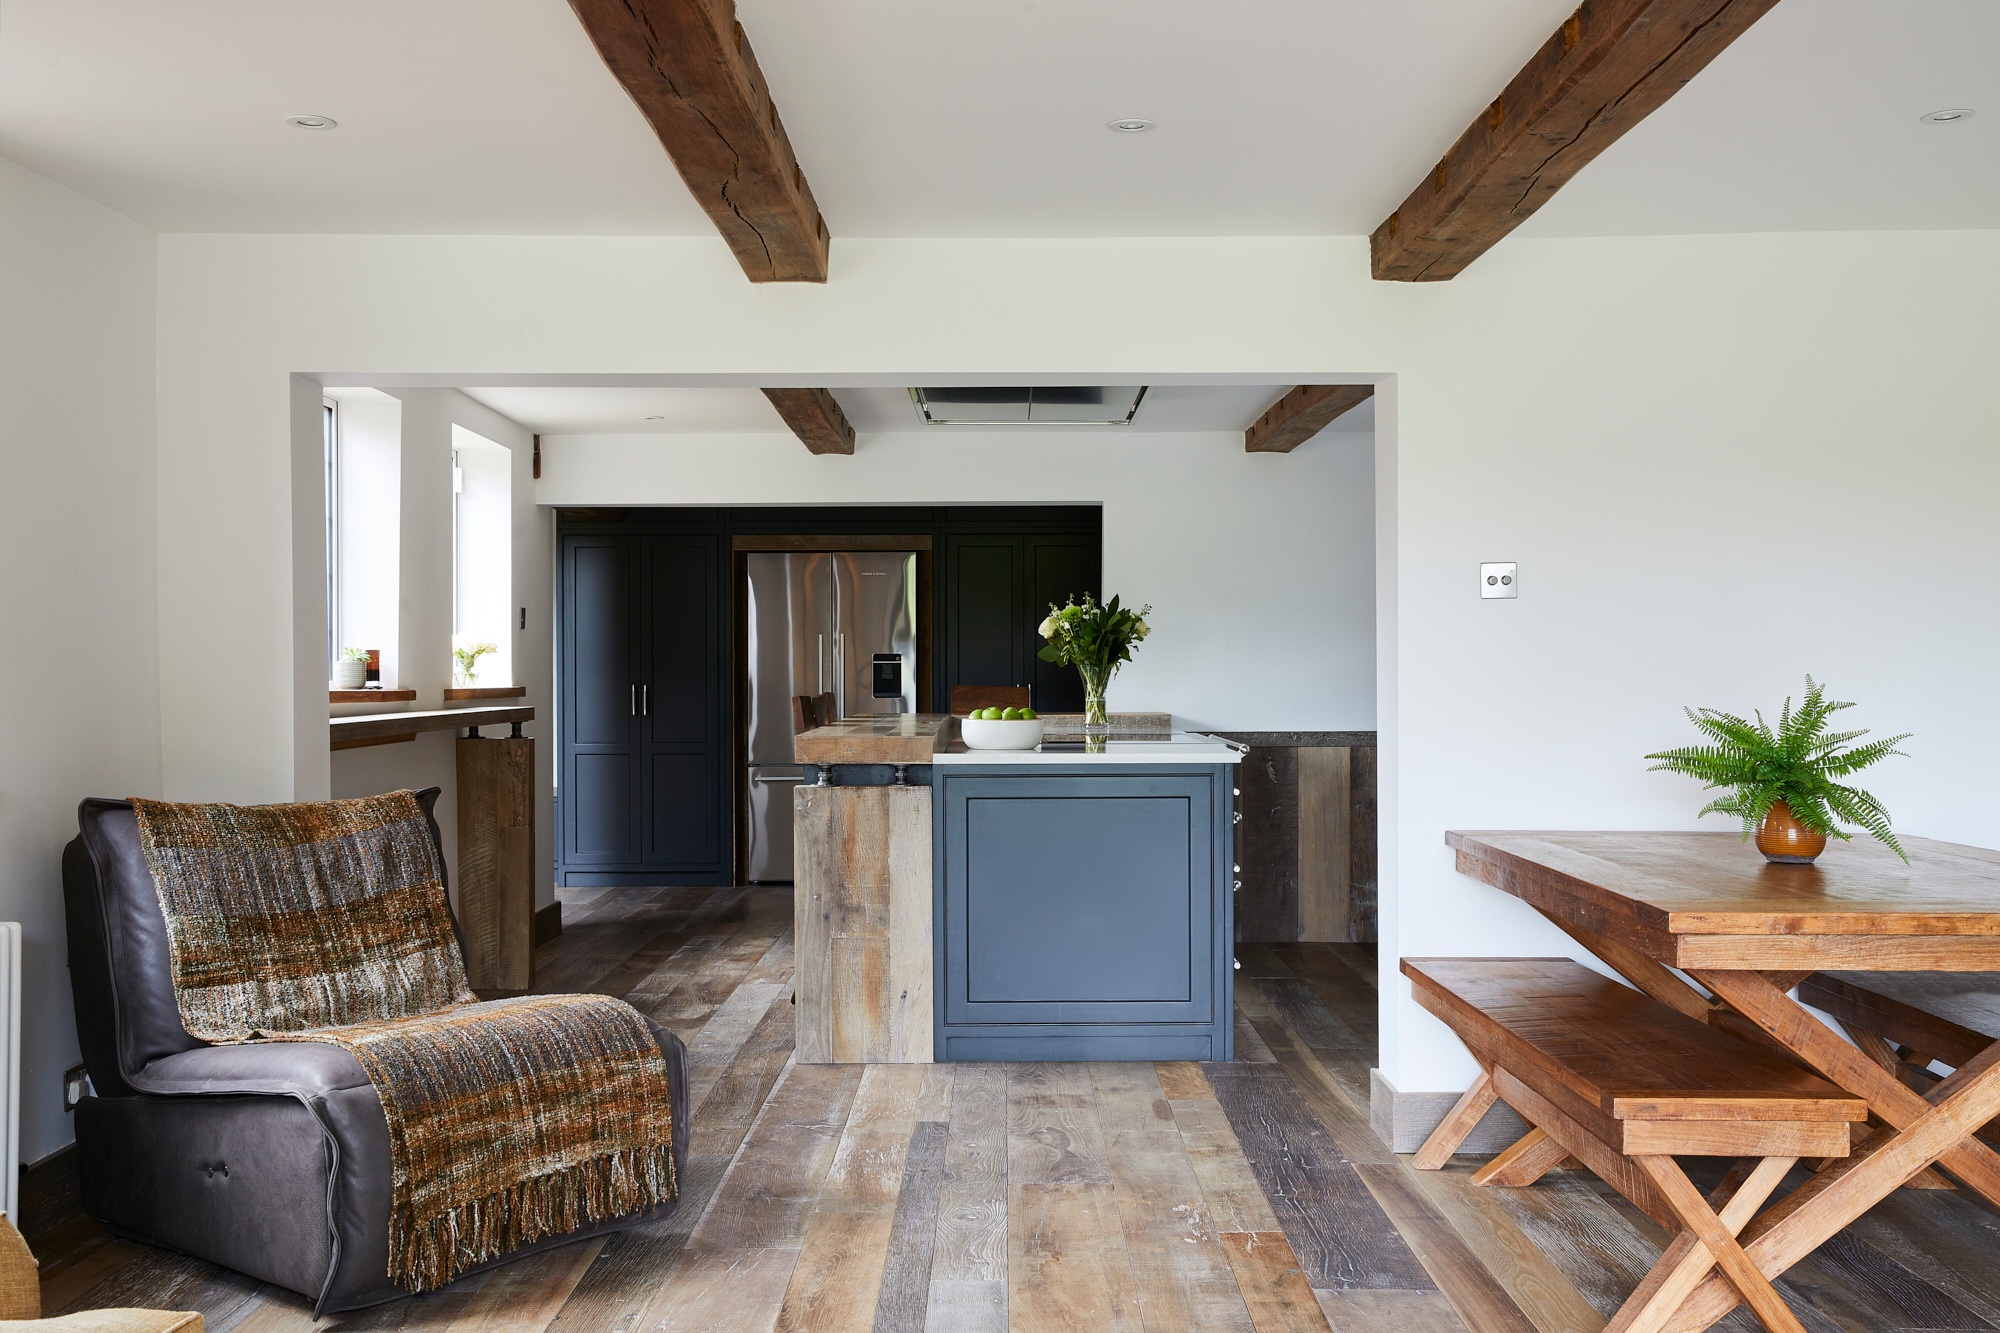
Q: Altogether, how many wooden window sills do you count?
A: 2